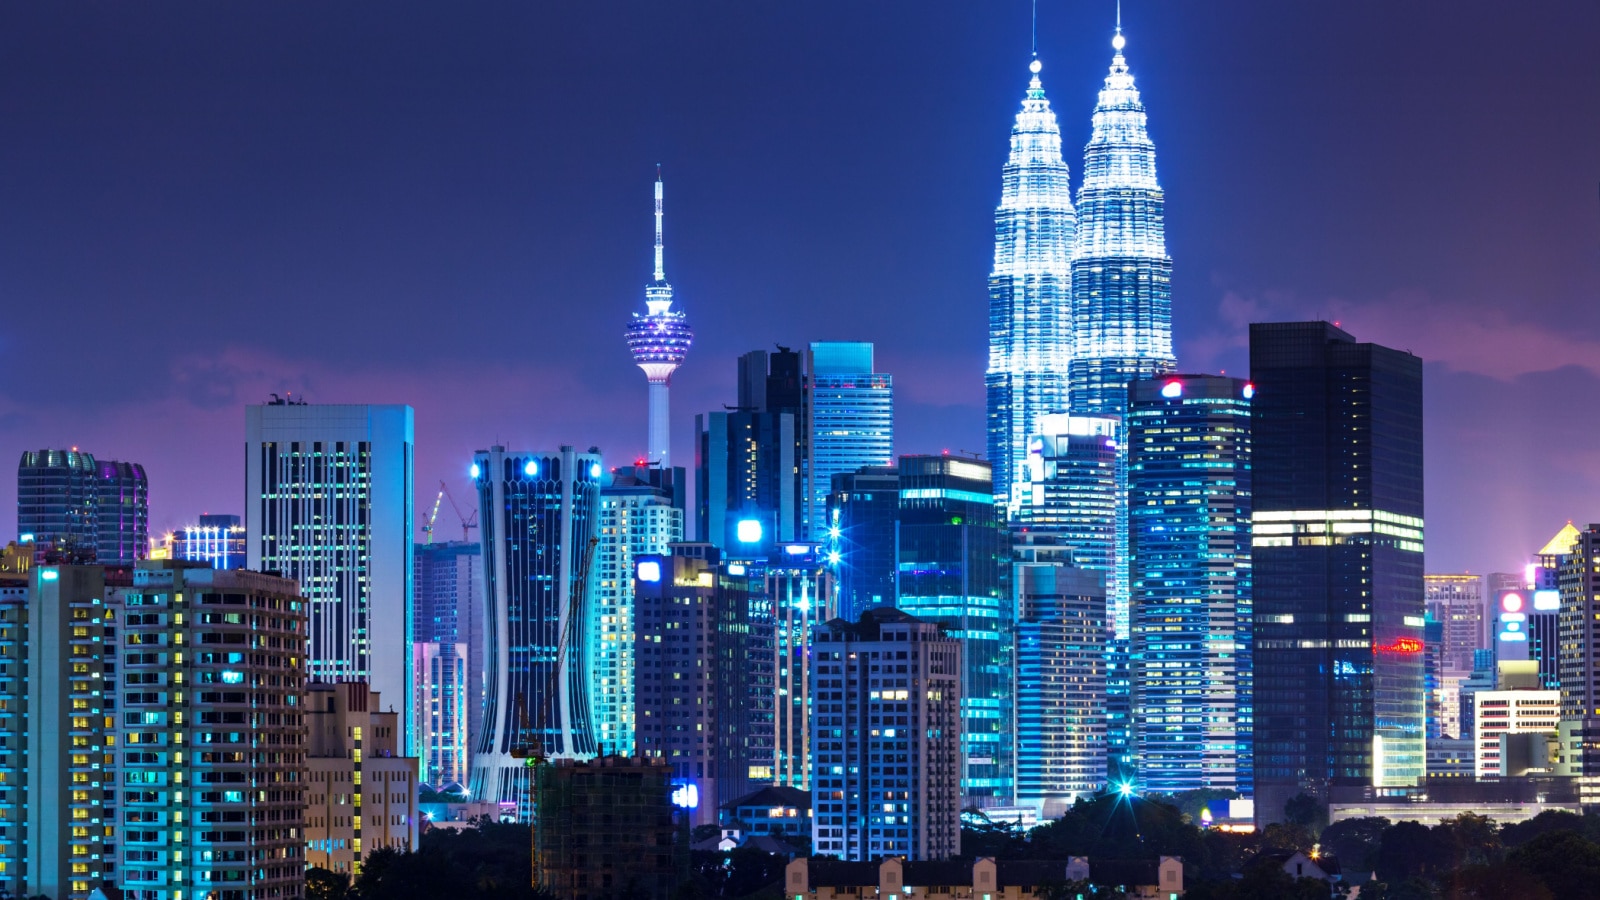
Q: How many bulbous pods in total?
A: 1